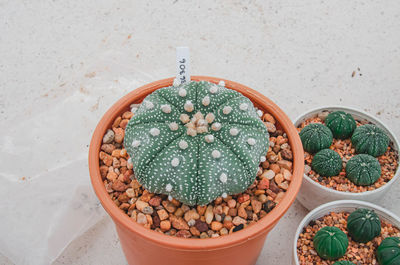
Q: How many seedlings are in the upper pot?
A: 5